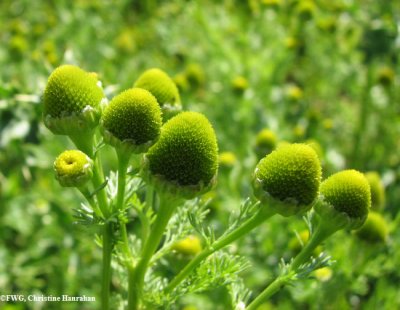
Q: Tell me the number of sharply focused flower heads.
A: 7